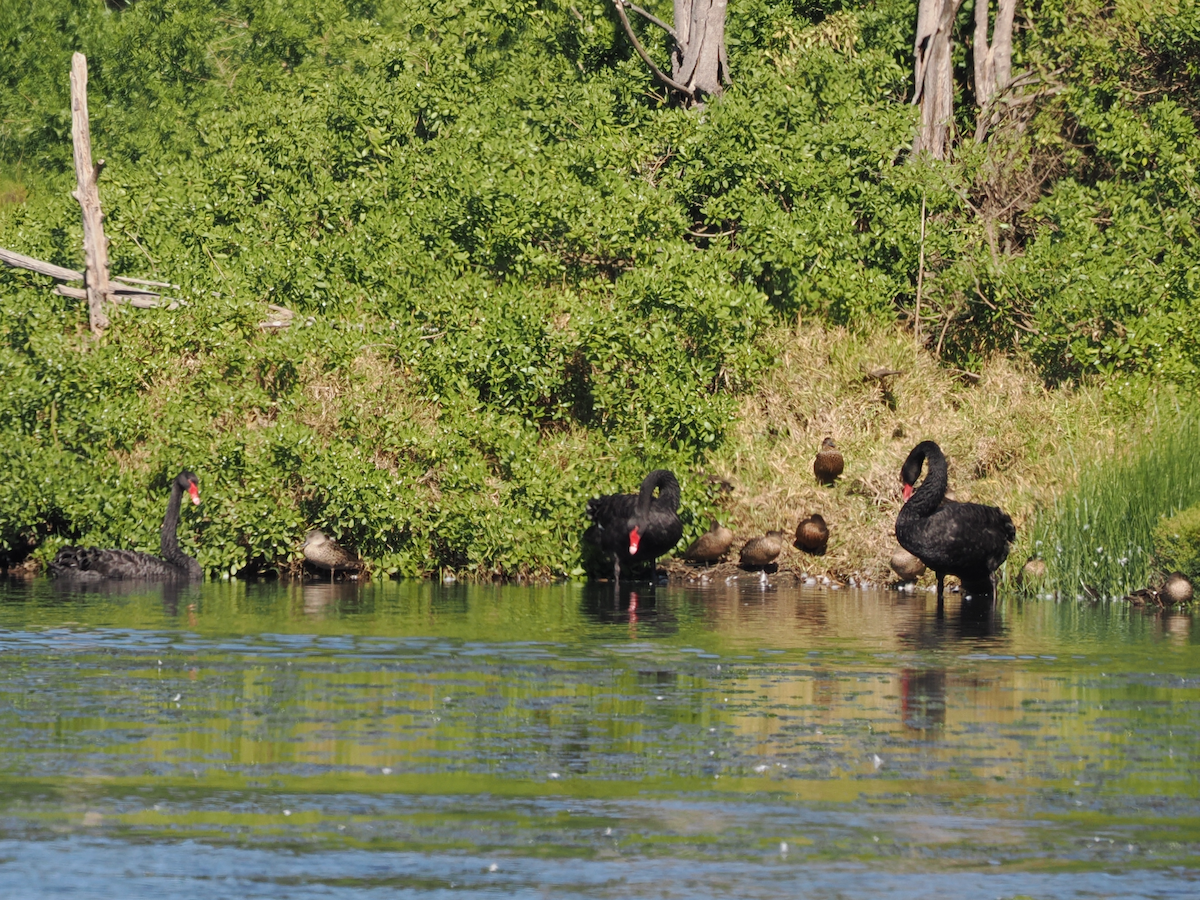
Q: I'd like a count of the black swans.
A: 3